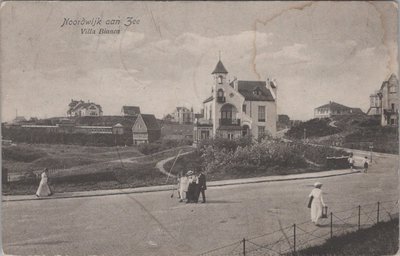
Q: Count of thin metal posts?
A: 5